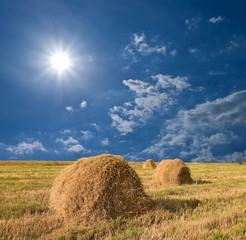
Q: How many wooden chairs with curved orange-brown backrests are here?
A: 0